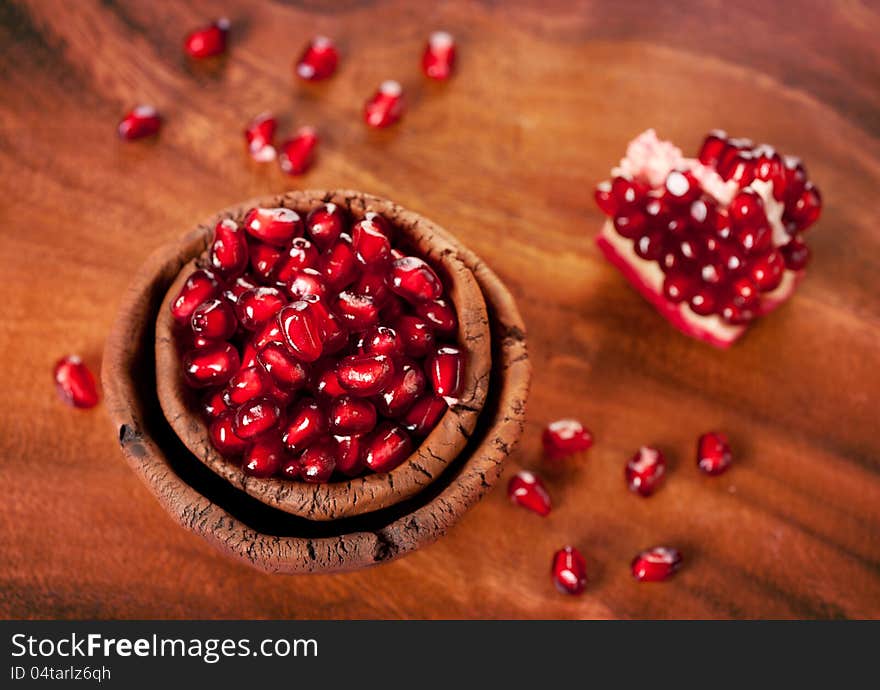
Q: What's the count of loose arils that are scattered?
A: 14